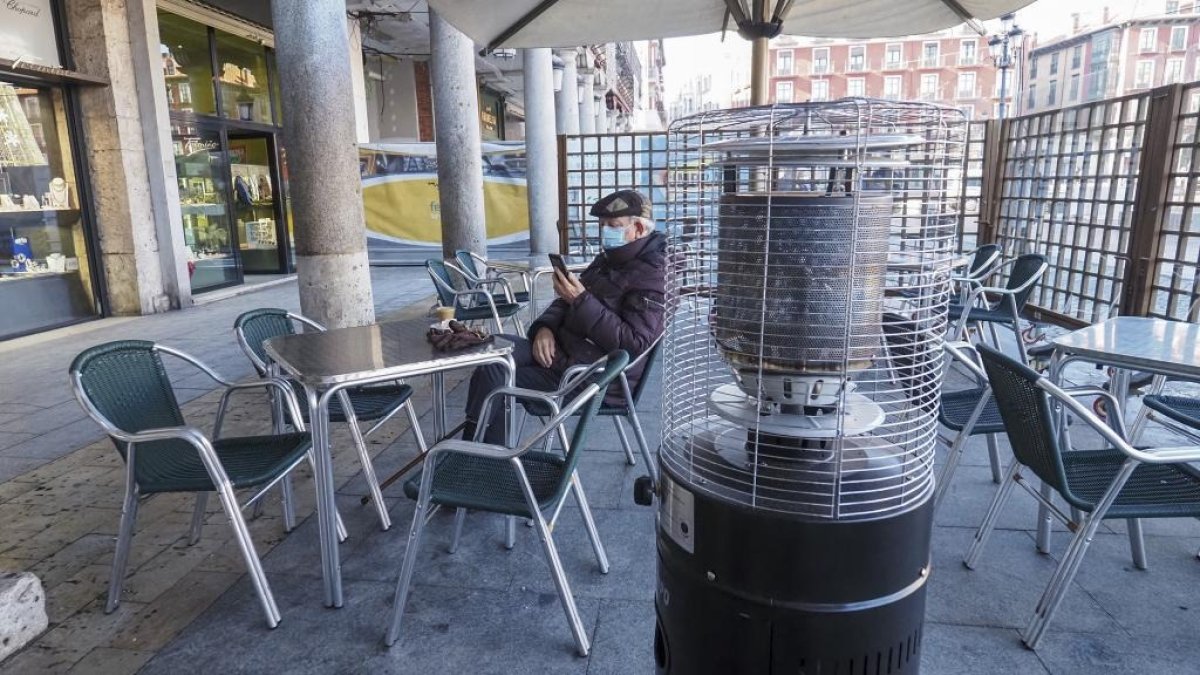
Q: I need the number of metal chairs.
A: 11